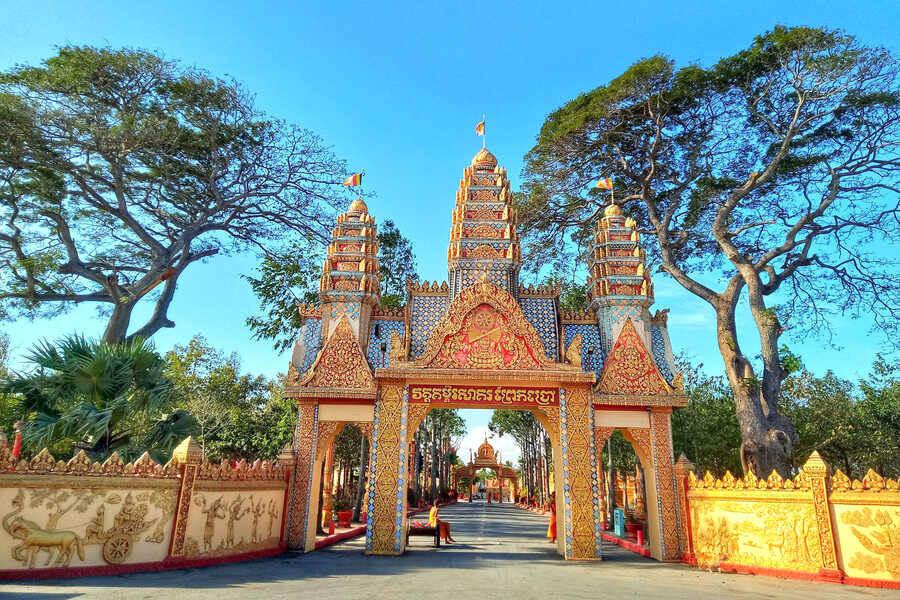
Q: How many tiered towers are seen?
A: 3